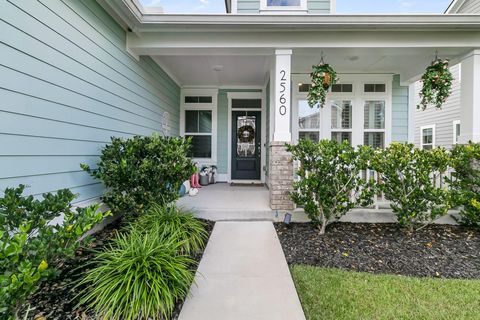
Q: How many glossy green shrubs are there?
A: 5